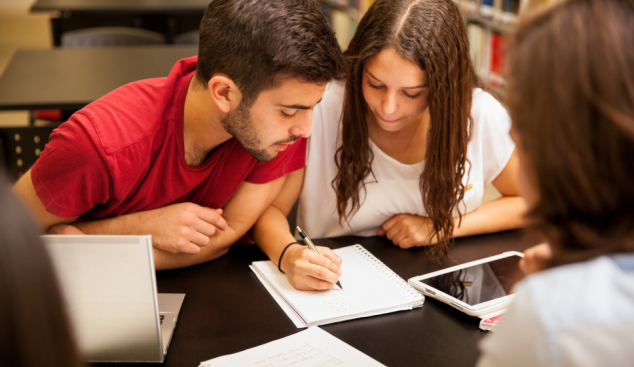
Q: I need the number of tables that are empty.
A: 2